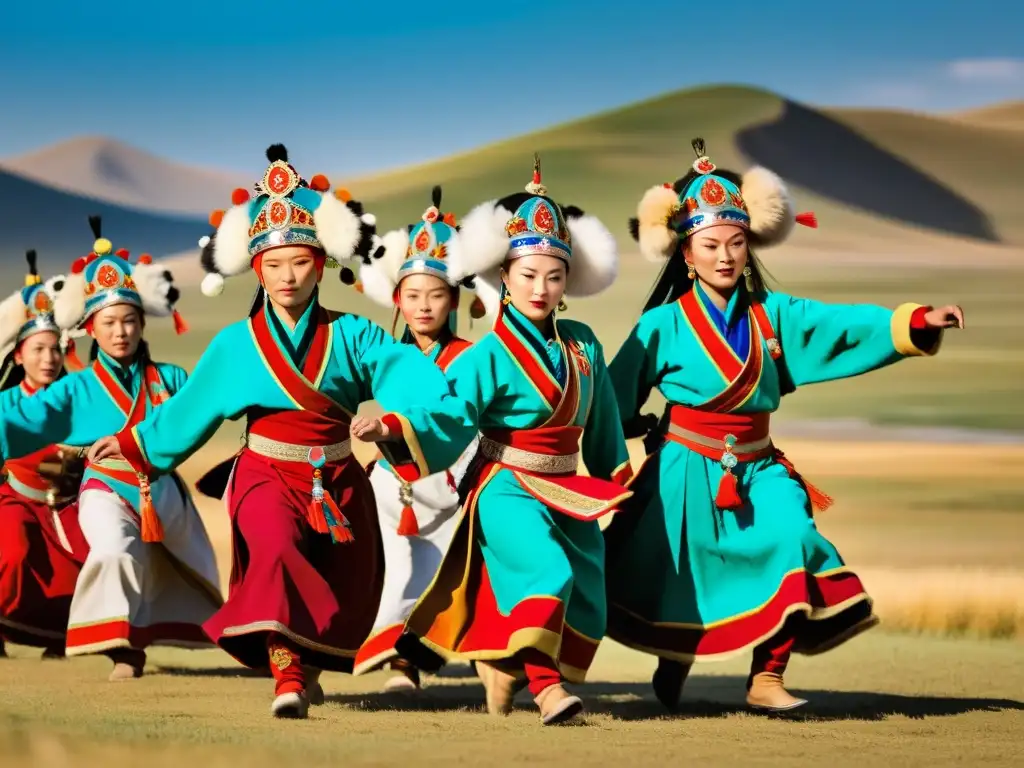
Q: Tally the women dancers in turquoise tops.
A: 6